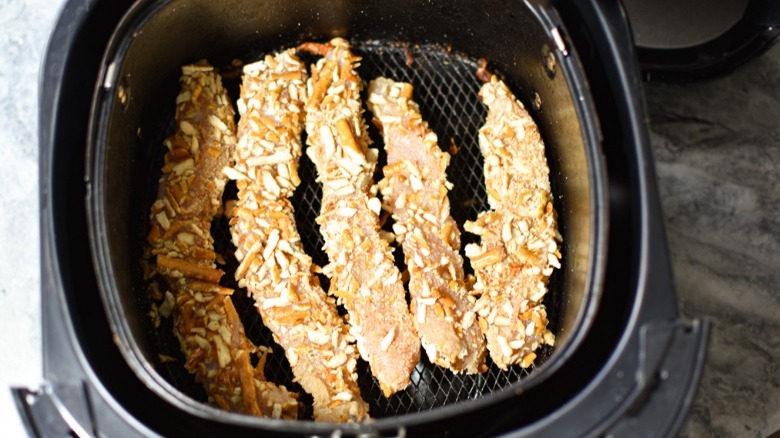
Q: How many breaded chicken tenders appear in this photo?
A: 5